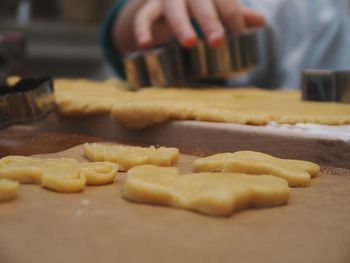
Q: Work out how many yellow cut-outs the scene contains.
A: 5